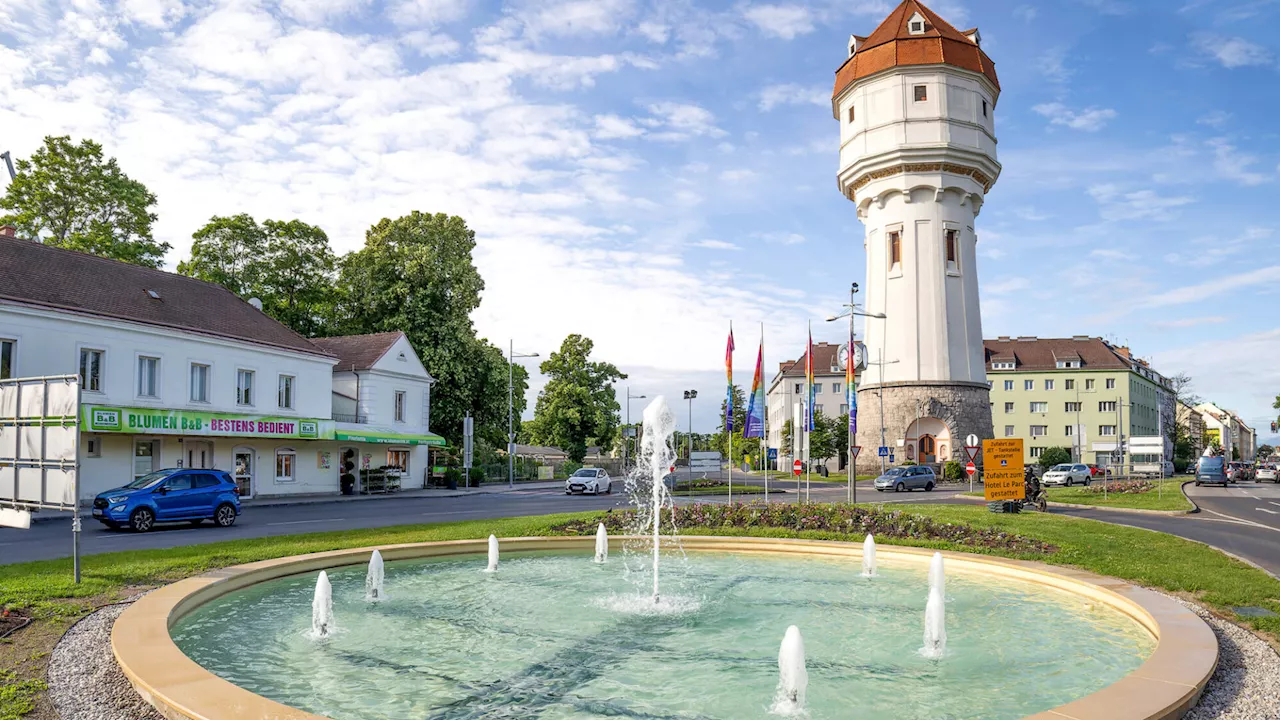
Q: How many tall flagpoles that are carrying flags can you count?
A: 4